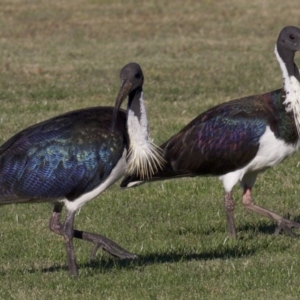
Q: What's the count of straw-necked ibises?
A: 2